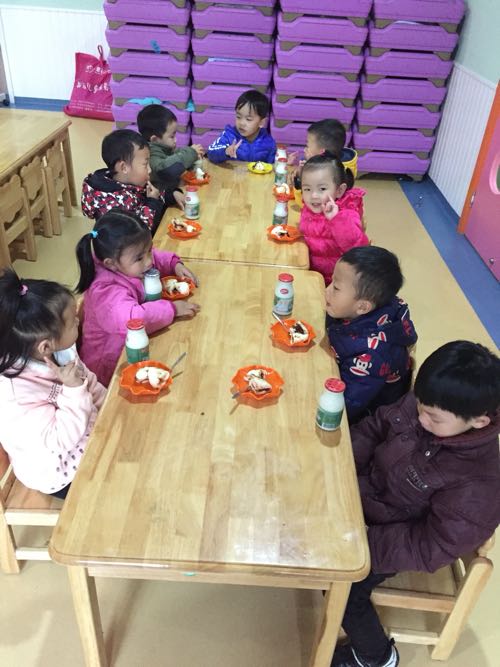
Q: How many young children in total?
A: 9